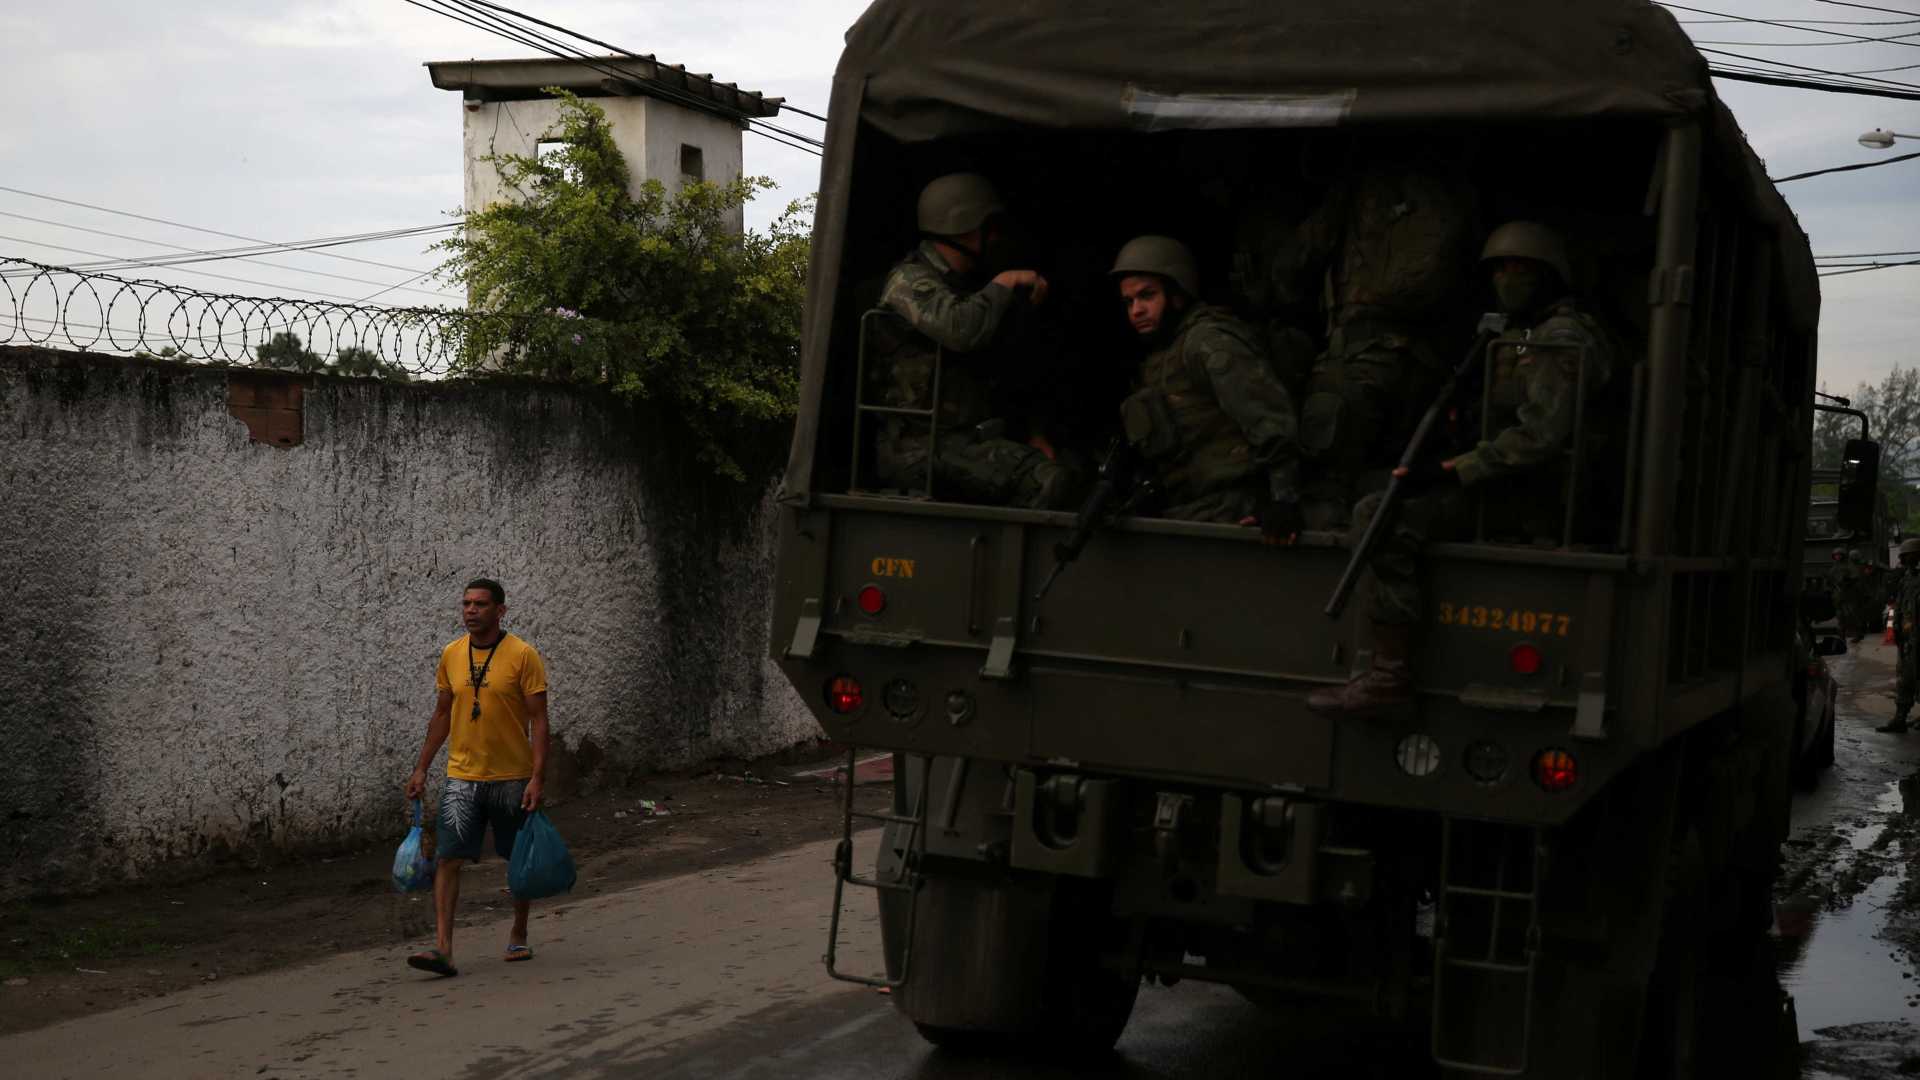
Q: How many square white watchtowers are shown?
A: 1